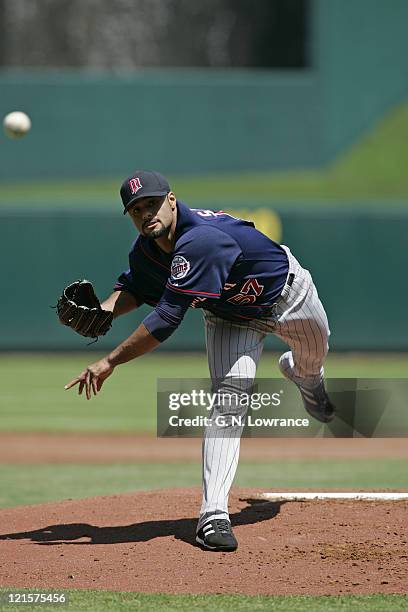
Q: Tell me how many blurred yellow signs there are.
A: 1